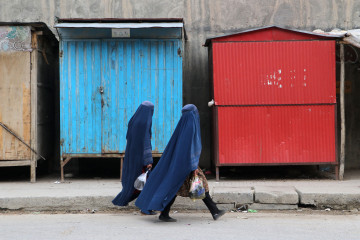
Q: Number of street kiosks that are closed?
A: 3